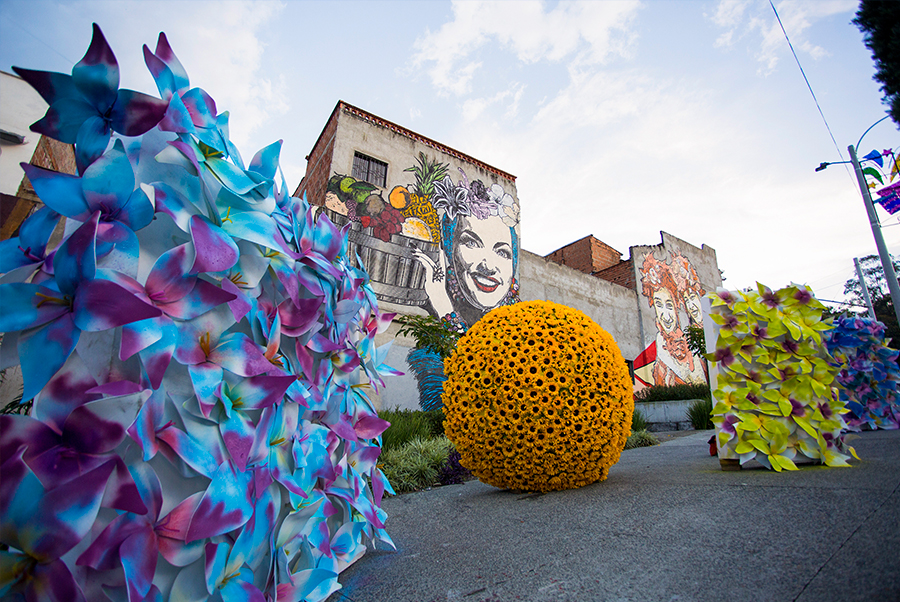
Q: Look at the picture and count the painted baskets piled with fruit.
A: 1